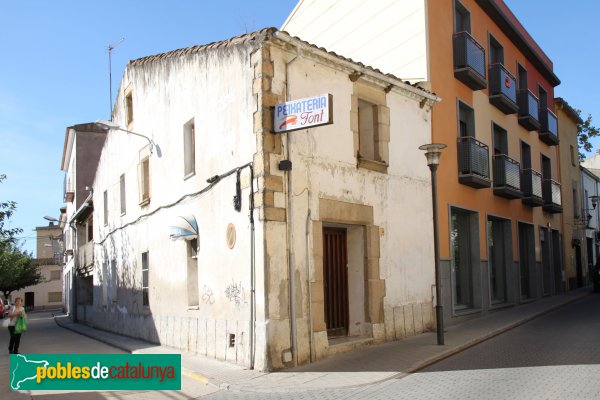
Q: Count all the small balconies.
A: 8